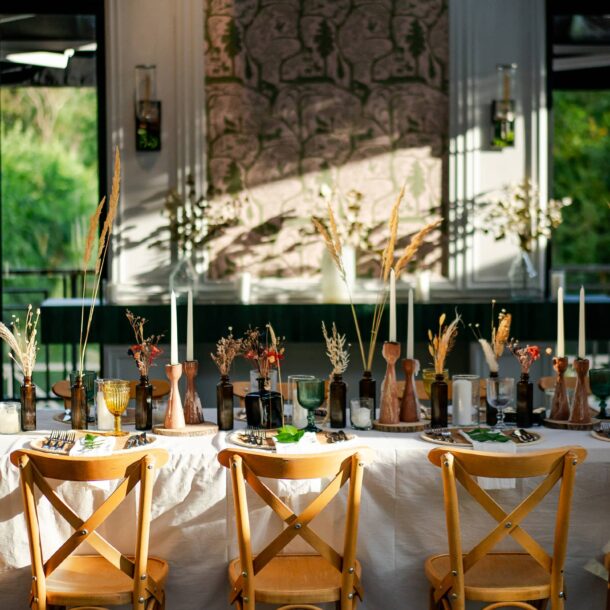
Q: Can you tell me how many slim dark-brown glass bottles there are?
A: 9